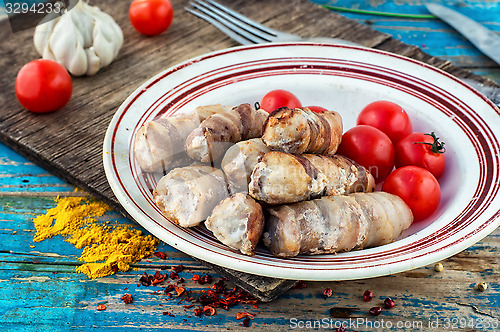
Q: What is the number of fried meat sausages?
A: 8